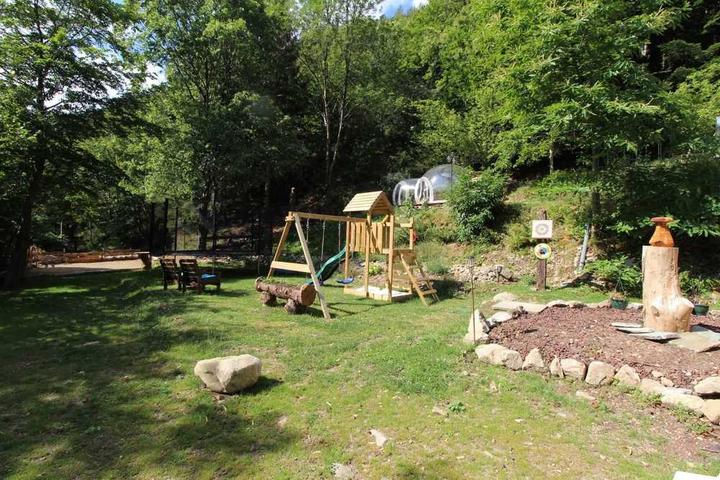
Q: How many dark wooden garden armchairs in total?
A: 2